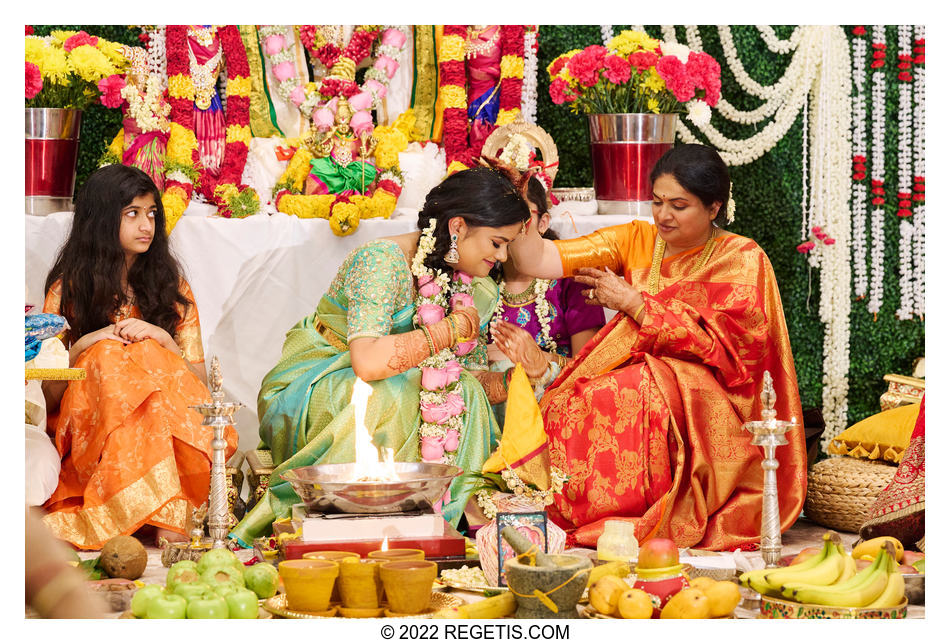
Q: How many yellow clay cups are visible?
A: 5